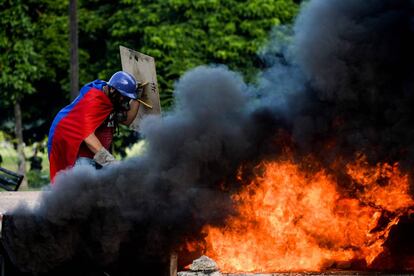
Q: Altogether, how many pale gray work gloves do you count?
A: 1